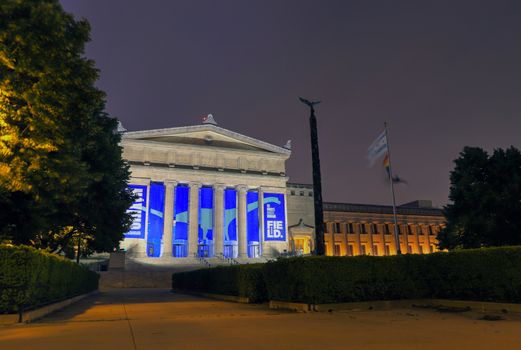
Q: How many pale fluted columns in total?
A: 4